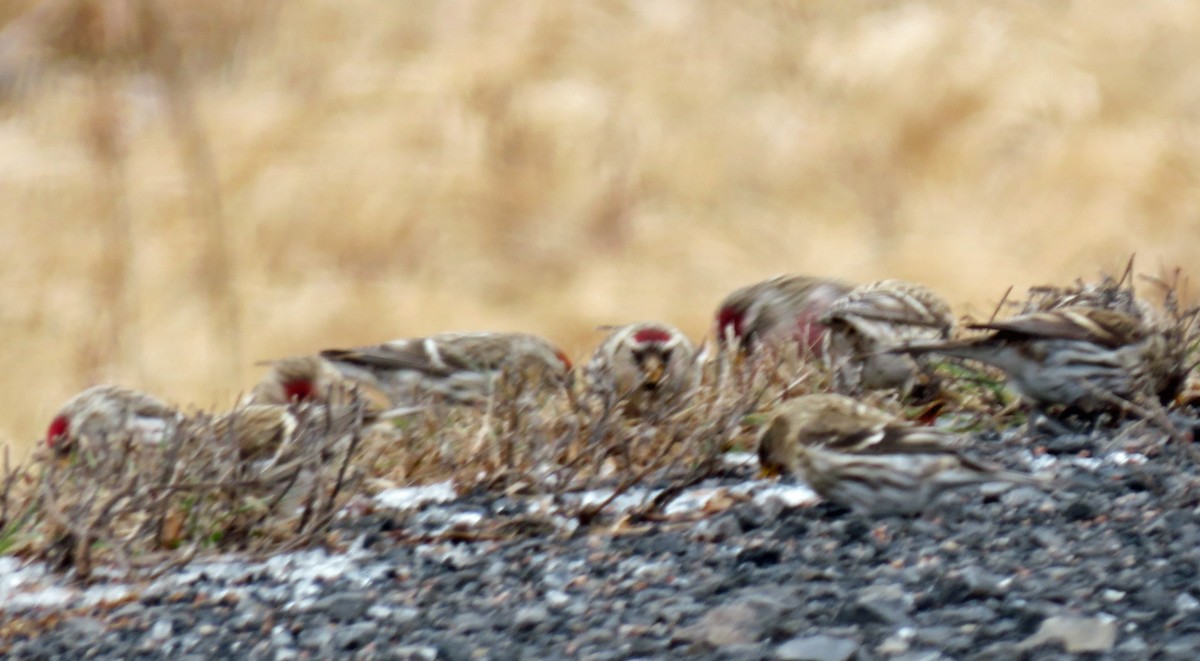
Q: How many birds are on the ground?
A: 9